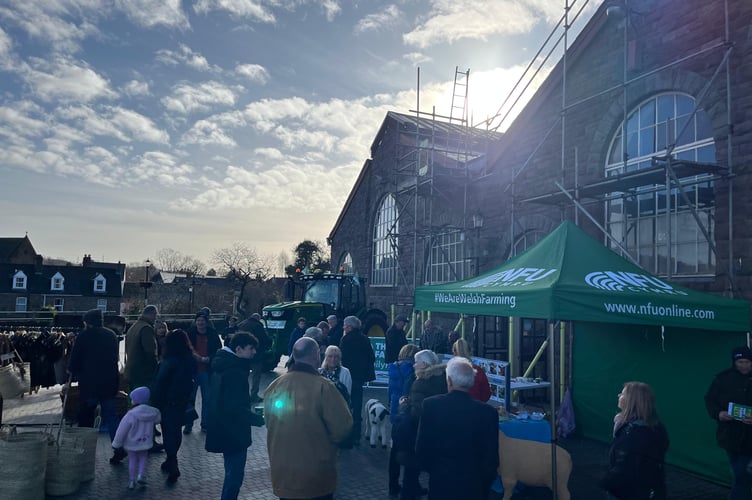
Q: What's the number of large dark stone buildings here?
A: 1